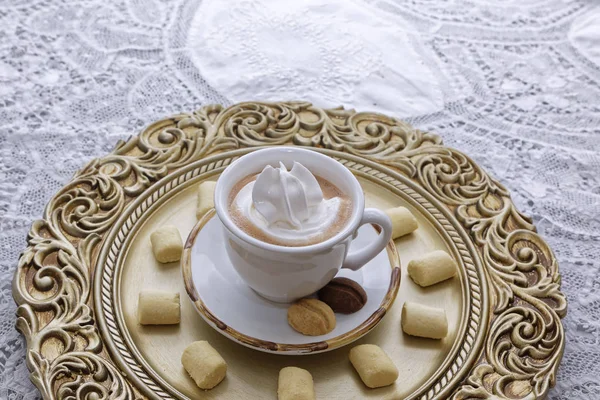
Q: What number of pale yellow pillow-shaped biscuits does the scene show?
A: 9